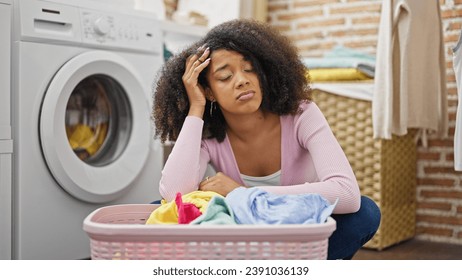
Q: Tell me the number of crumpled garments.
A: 4